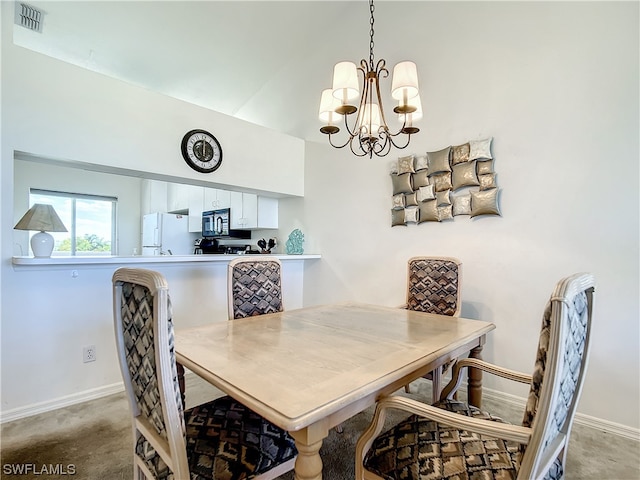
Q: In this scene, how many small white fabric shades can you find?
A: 5